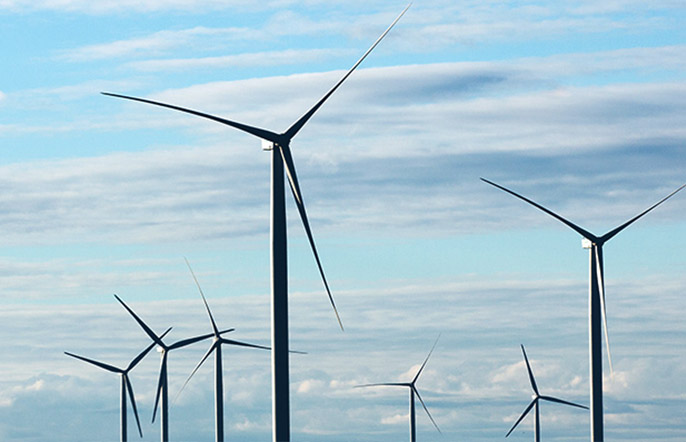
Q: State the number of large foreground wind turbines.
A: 2